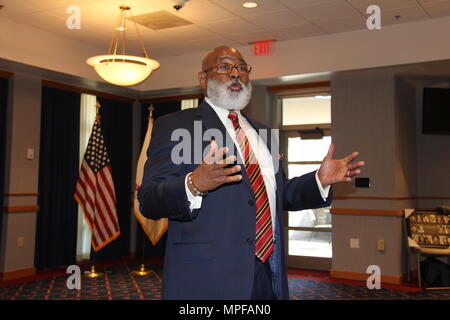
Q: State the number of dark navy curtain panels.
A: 4